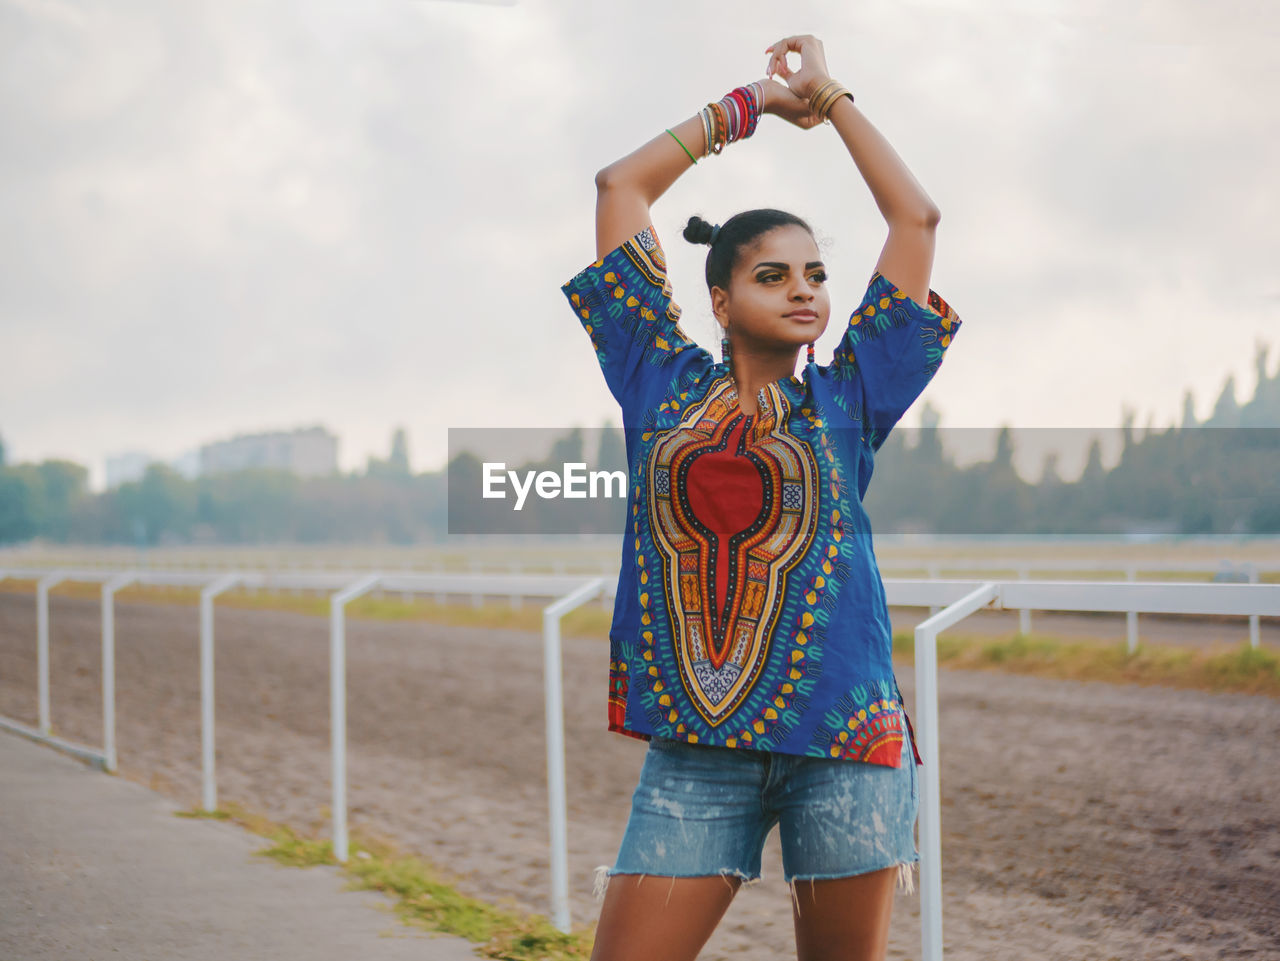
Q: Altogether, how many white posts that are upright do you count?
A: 6